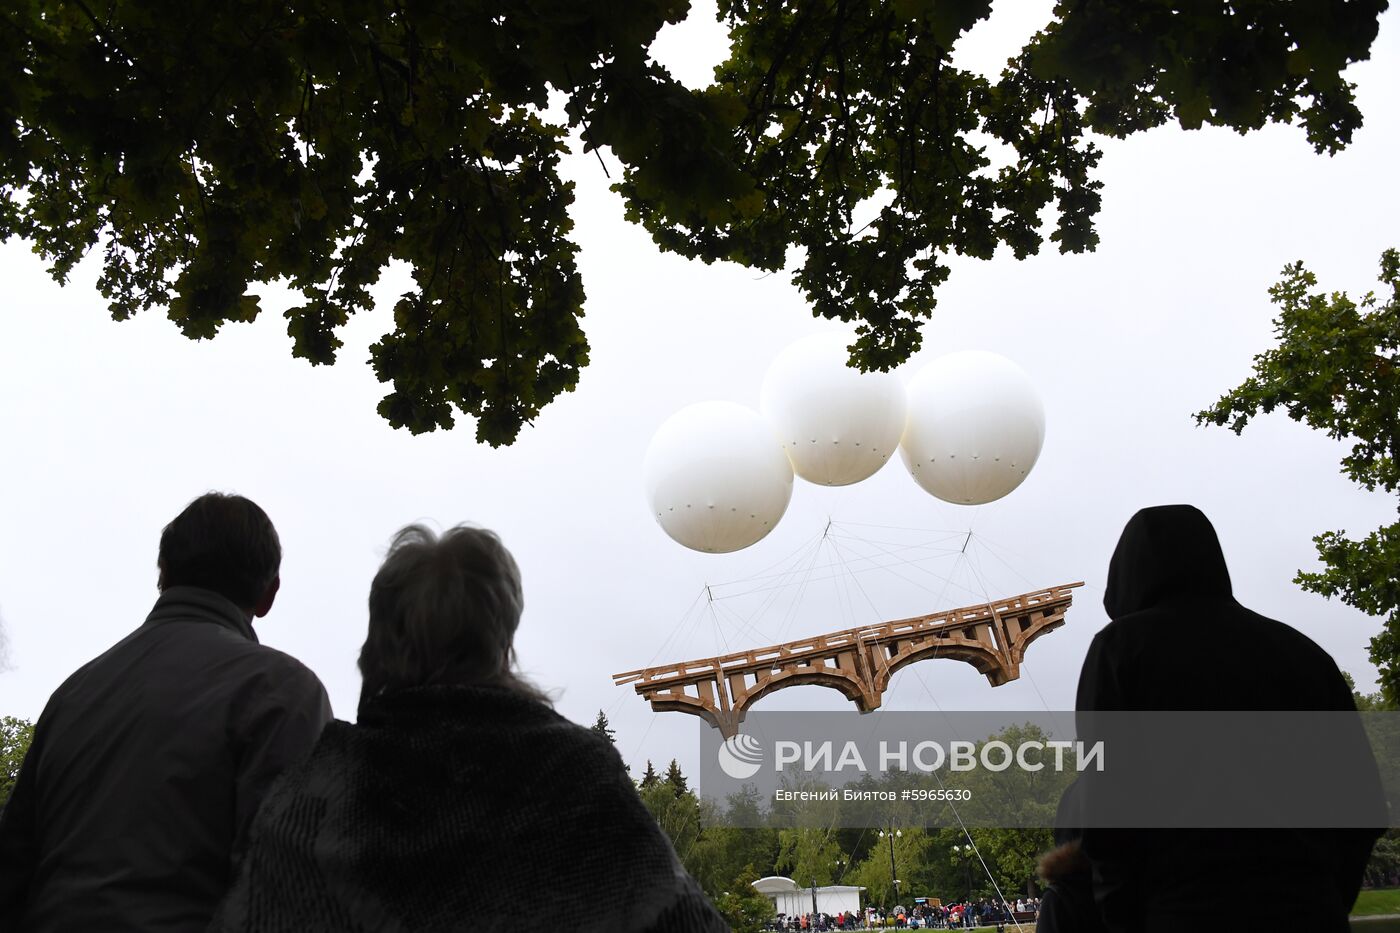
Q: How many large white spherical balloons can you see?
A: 3